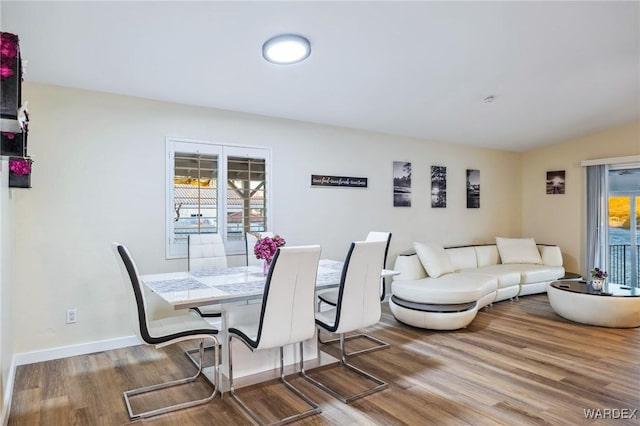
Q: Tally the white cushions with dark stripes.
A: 0